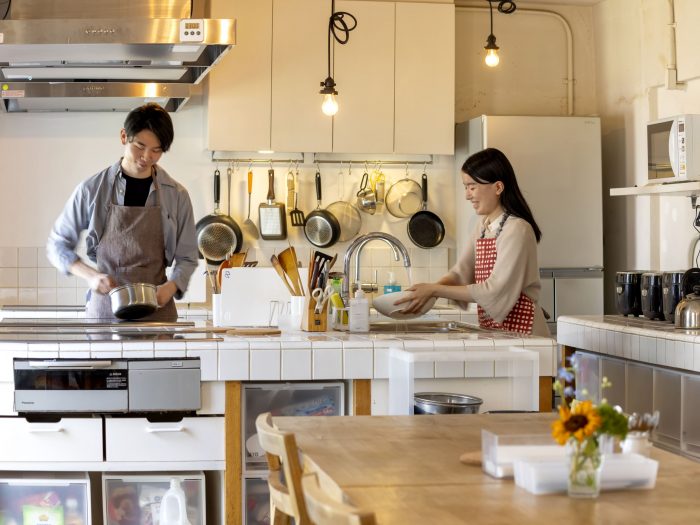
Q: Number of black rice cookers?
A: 3